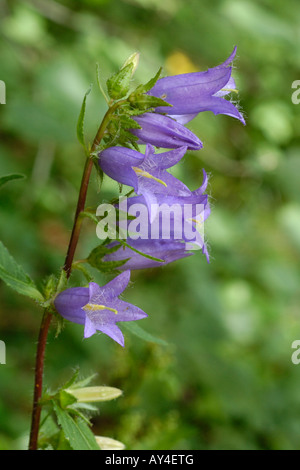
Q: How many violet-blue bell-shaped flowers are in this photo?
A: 6